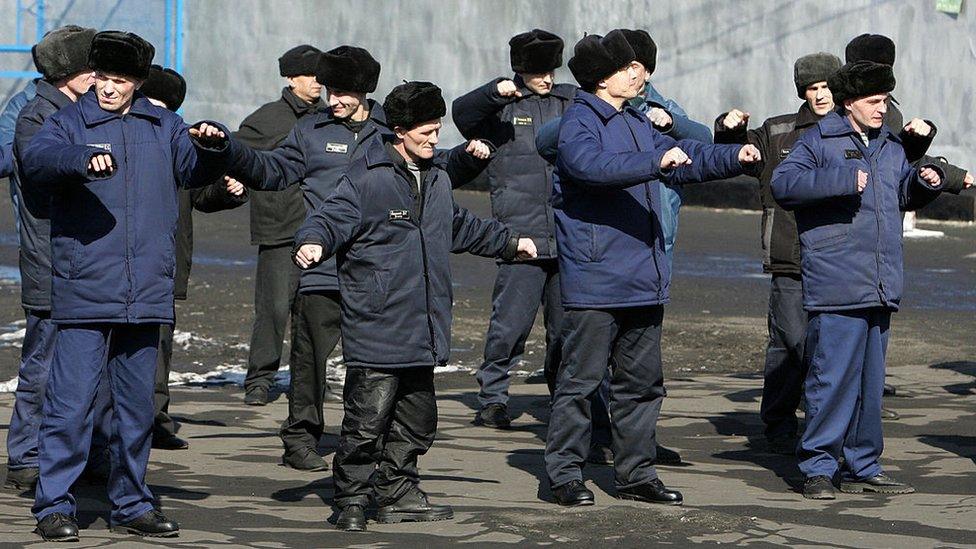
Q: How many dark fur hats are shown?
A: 12